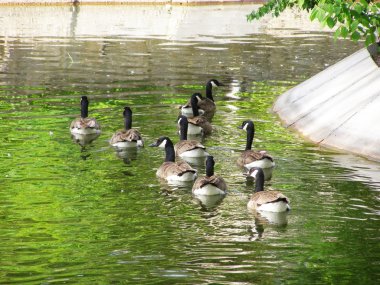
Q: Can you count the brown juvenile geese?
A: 0